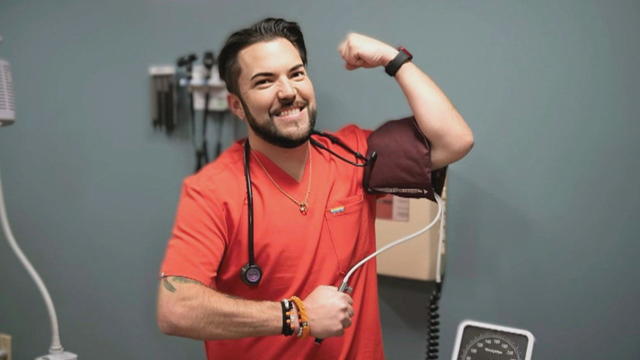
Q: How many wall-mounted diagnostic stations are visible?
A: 1